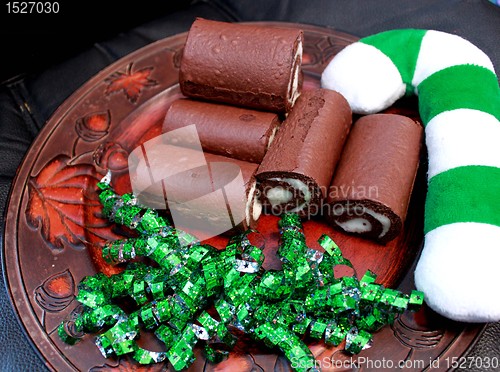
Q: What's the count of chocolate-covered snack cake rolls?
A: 5